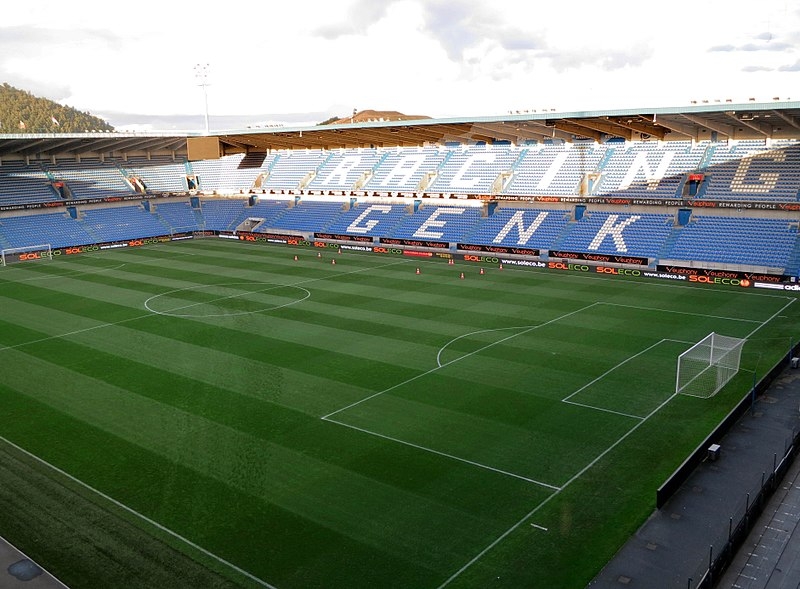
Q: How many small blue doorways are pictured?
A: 10